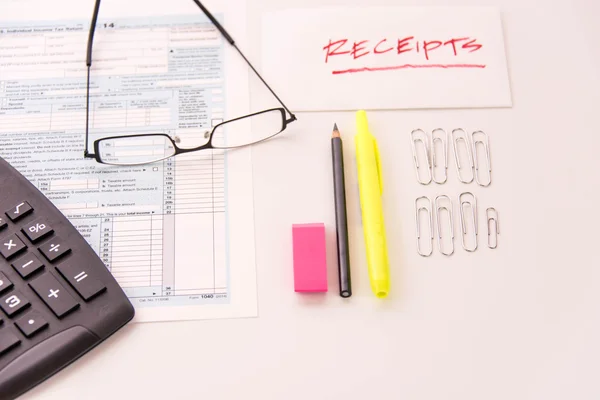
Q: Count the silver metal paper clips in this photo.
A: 8